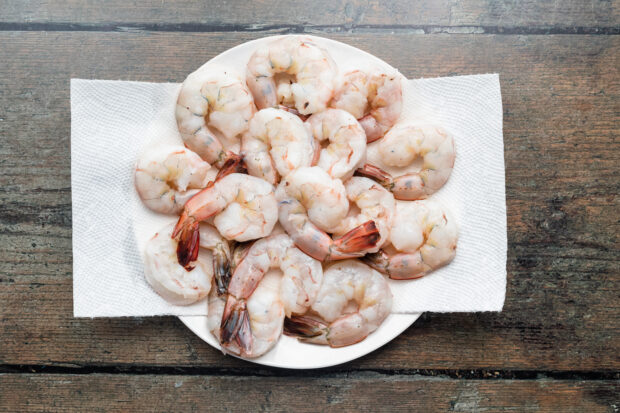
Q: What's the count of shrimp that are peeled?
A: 15